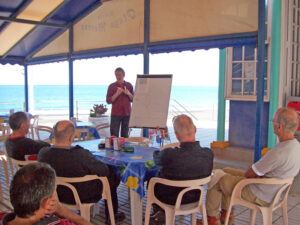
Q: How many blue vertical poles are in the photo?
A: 4